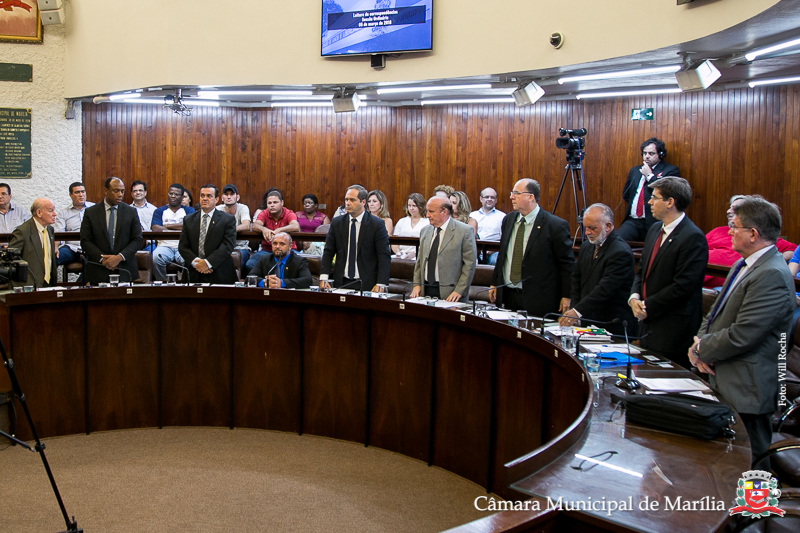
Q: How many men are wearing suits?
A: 11